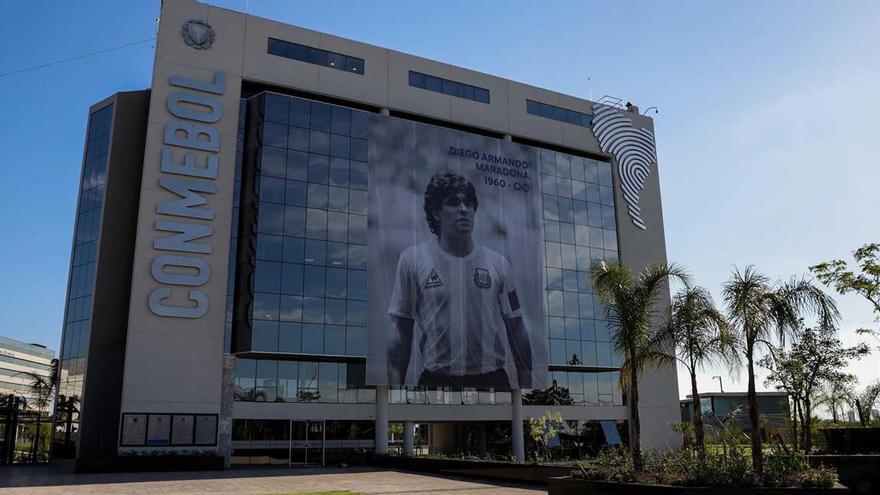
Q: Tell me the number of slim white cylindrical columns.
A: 3